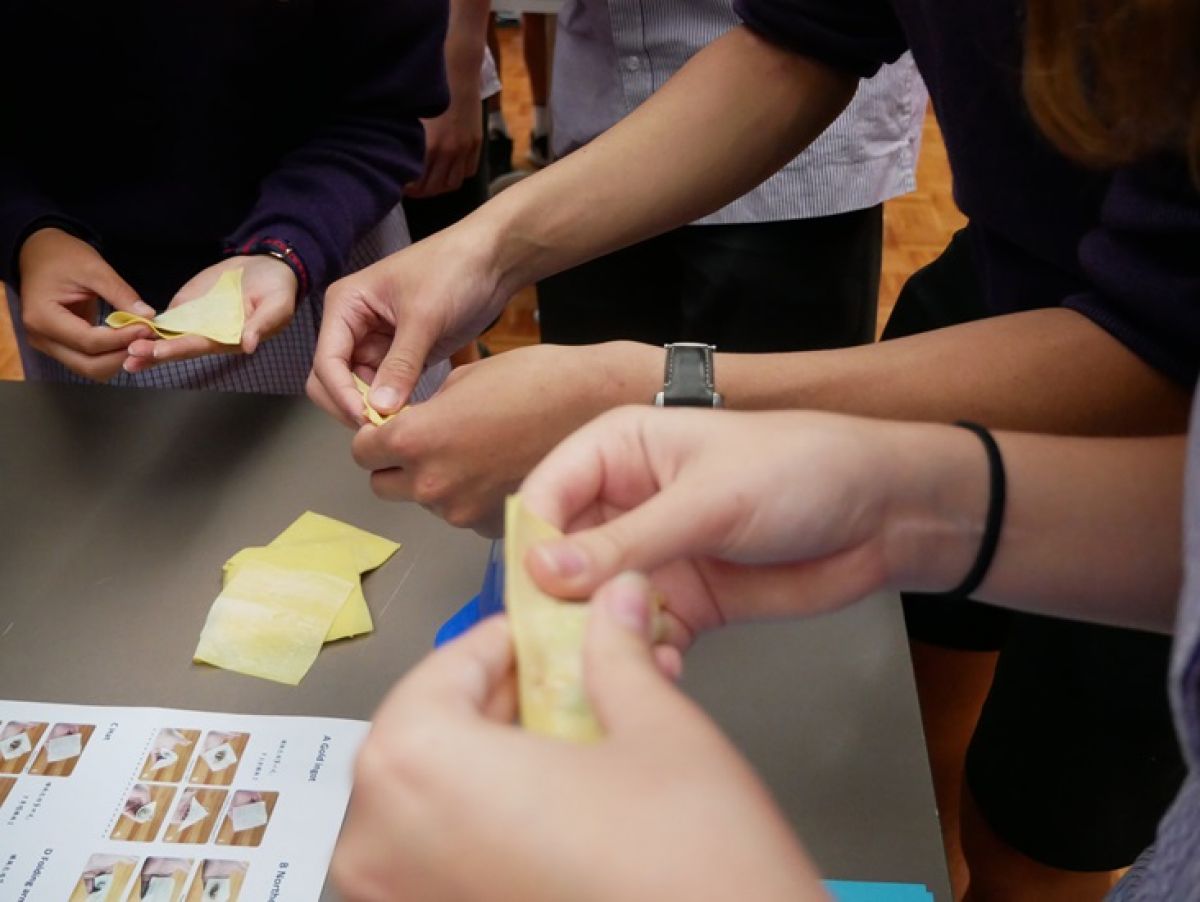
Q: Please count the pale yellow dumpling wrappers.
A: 6